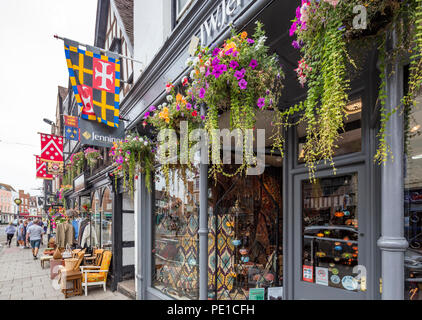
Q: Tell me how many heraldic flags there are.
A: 4